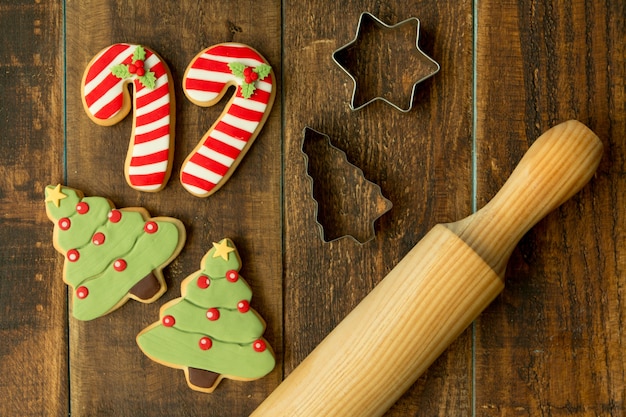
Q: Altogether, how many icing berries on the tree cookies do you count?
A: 15